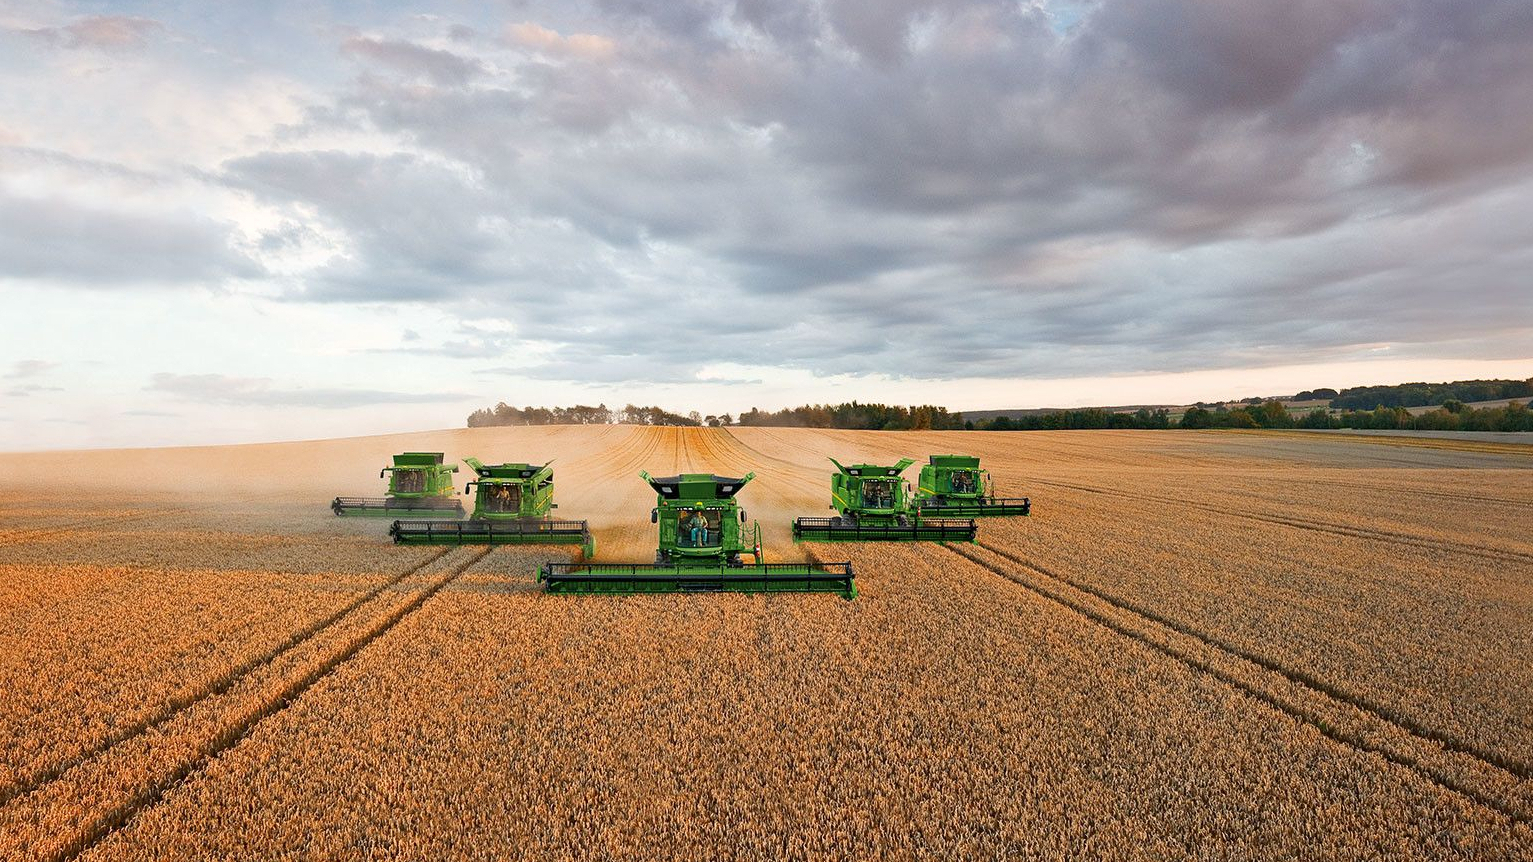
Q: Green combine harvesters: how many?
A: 5